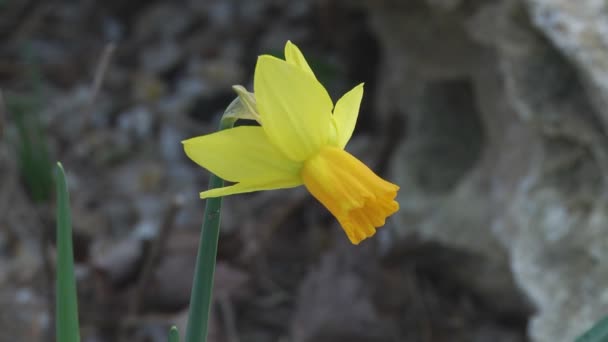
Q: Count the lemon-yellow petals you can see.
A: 5